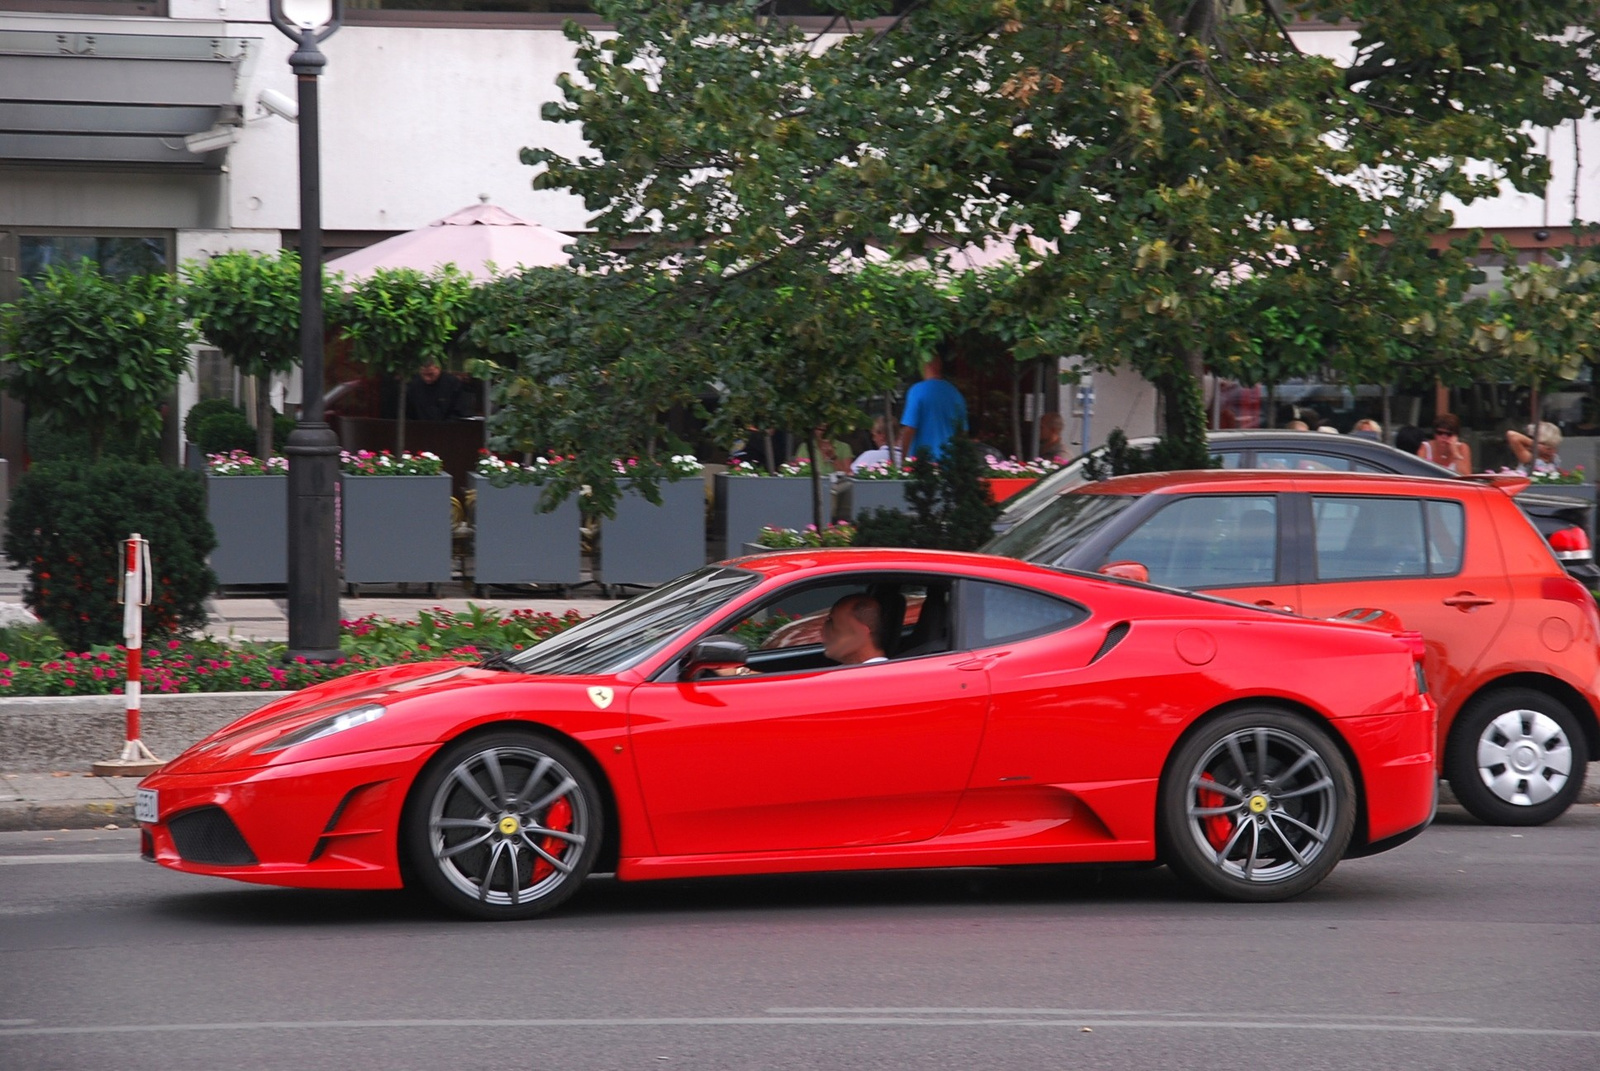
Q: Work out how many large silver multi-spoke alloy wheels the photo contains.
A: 2